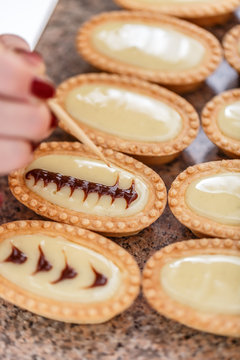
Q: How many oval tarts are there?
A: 9